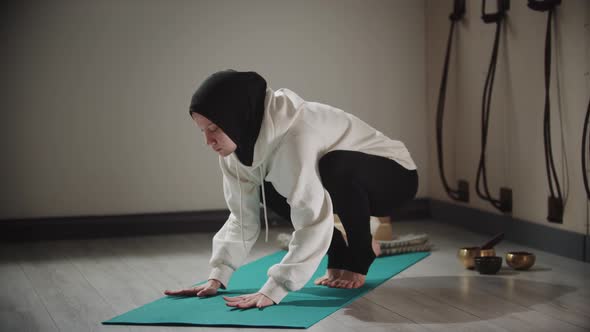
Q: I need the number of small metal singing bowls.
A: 3